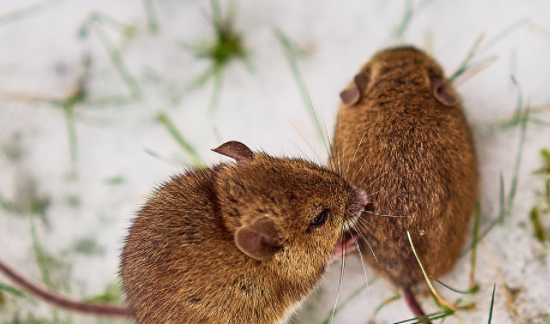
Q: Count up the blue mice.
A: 0